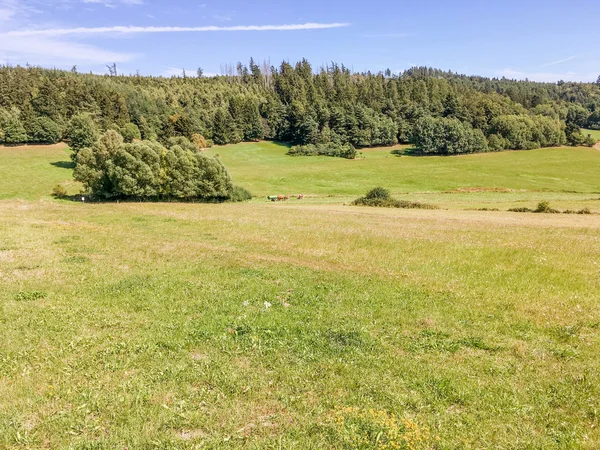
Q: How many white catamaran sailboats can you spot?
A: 0